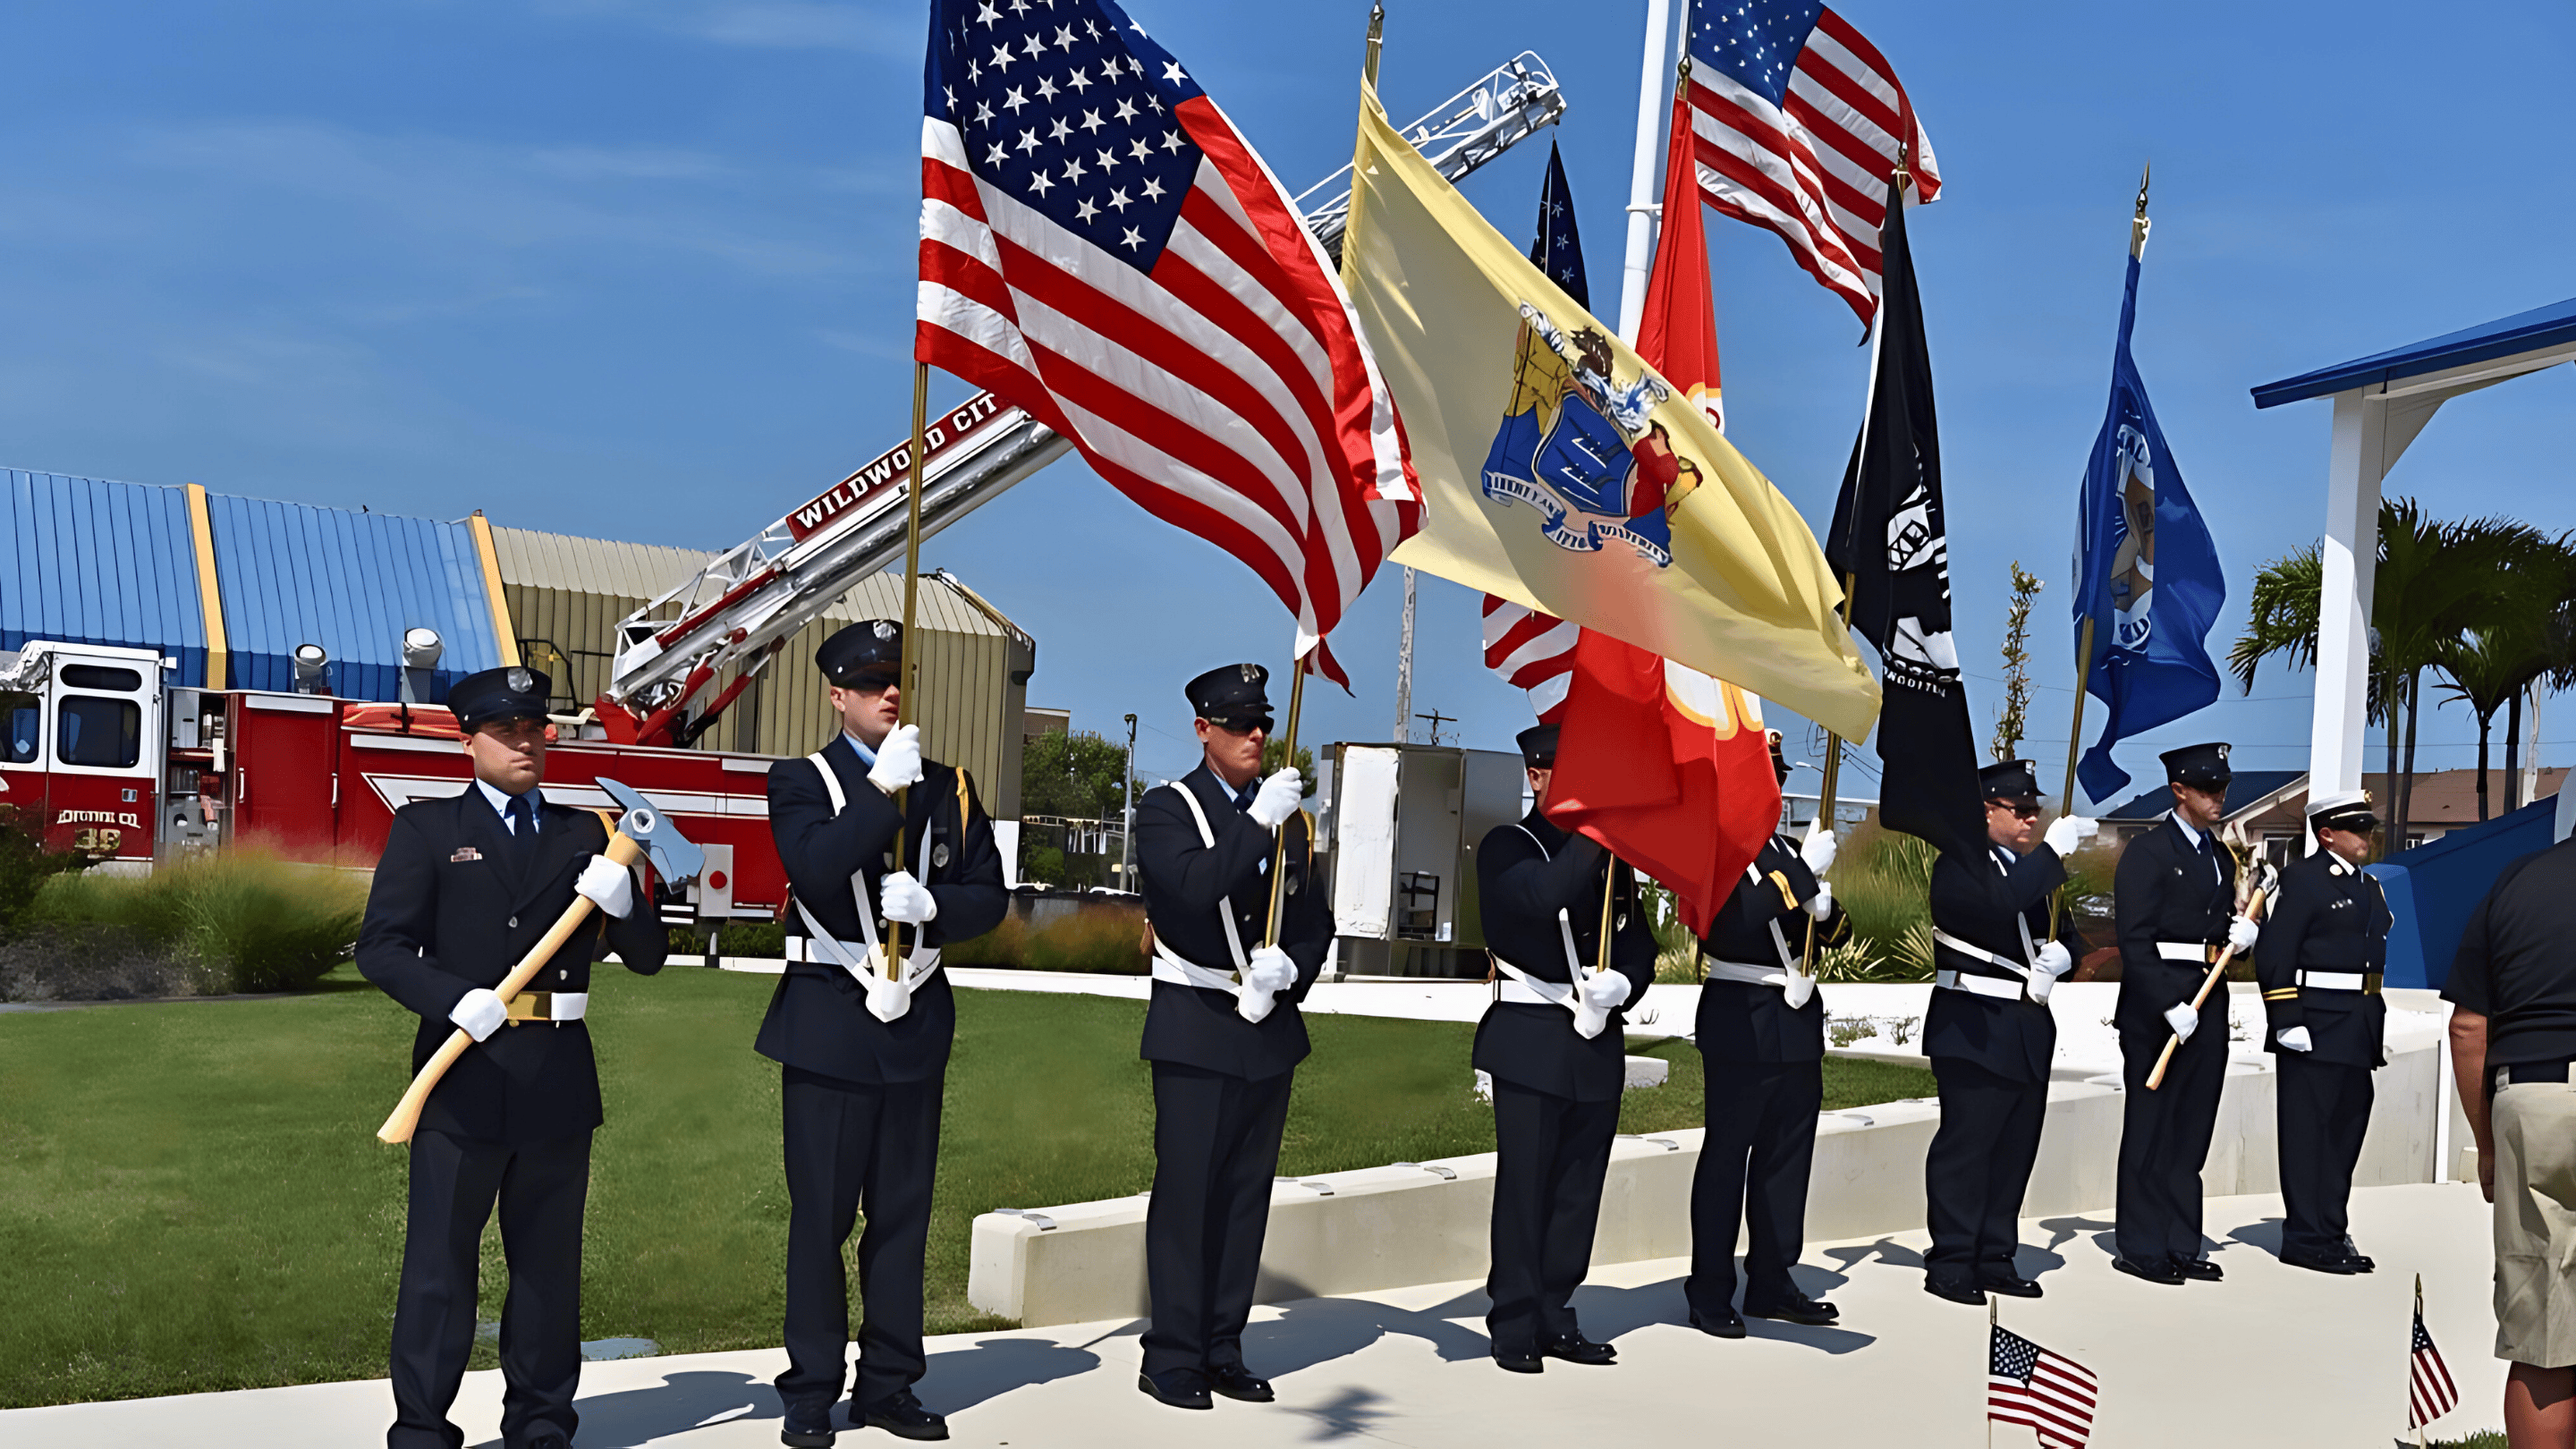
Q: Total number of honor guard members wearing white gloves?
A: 8